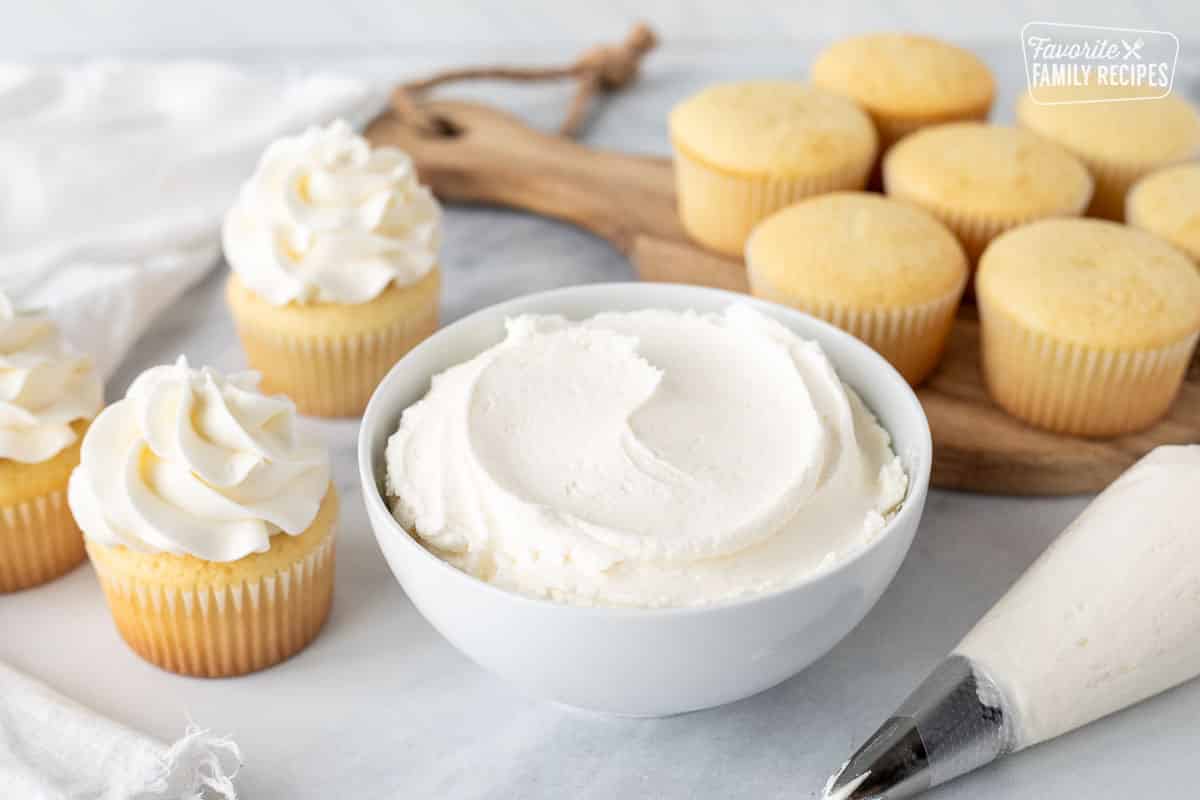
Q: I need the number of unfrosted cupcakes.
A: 7